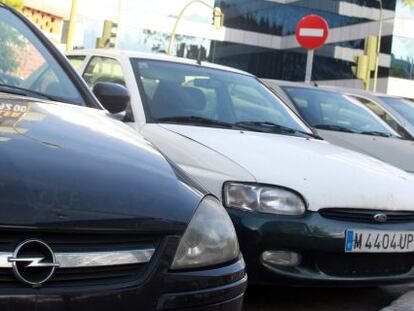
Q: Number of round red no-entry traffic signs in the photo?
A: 1